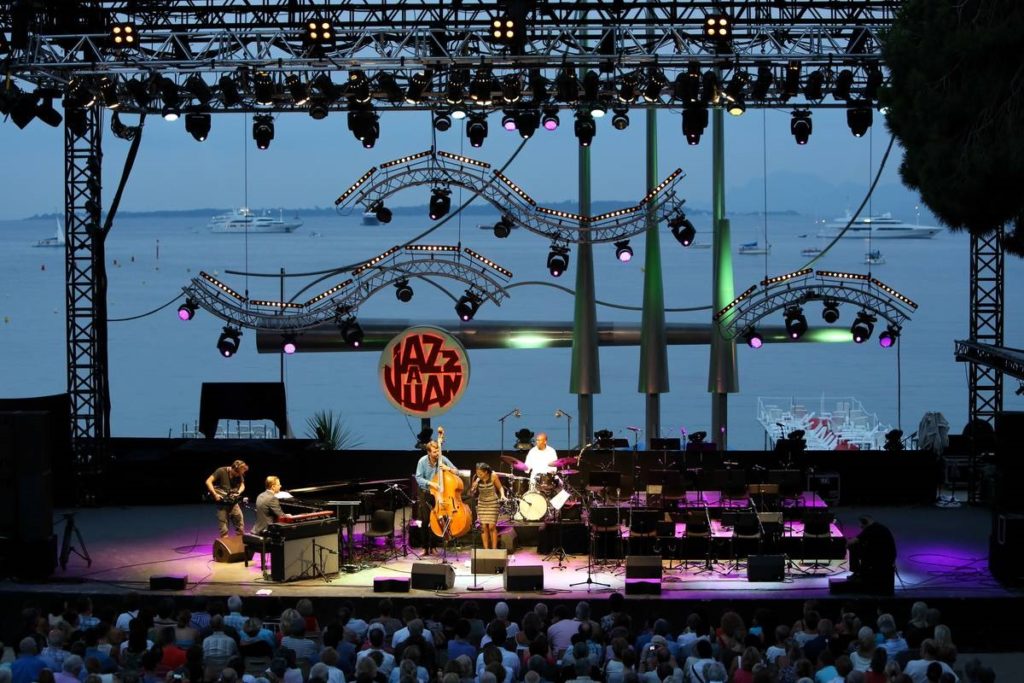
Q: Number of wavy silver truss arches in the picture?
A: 3